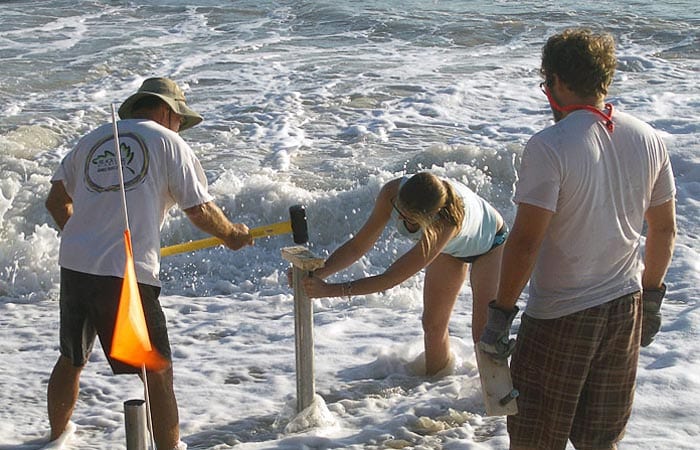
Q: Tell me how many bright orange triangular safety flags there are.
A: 1